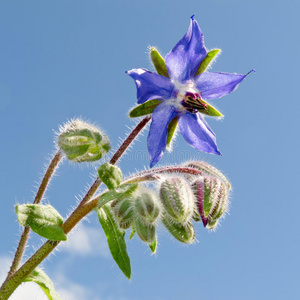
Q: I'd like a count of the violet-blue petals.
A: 5